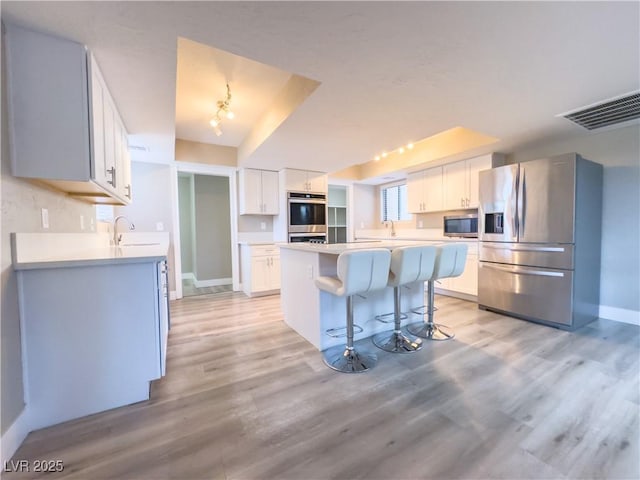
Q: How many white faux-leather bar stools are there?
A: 3